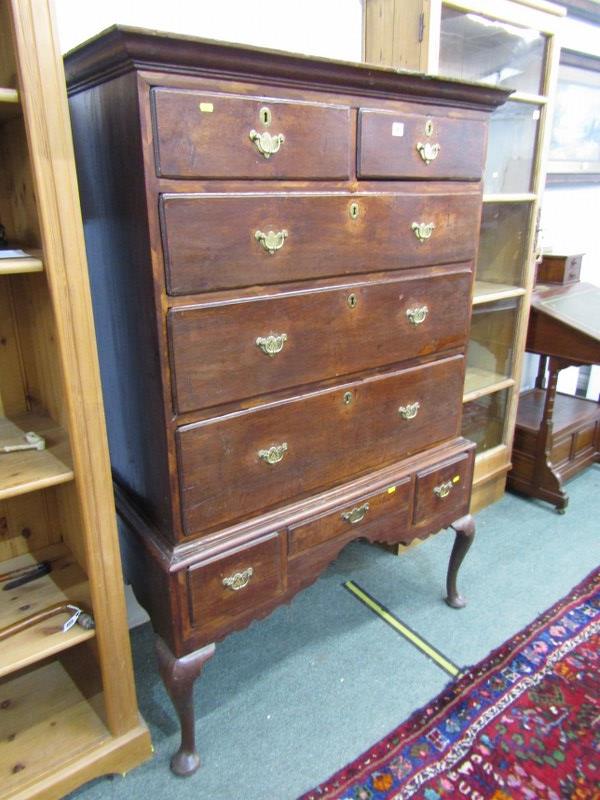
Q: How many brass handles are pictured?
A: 11